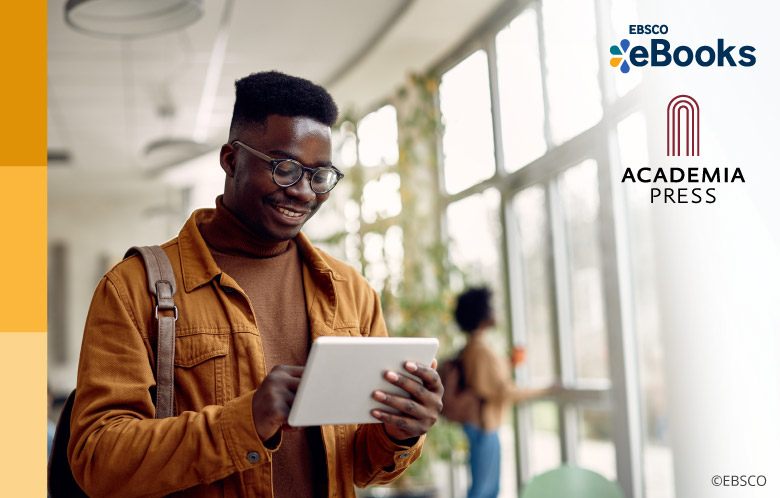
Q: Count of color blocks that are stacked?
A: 3